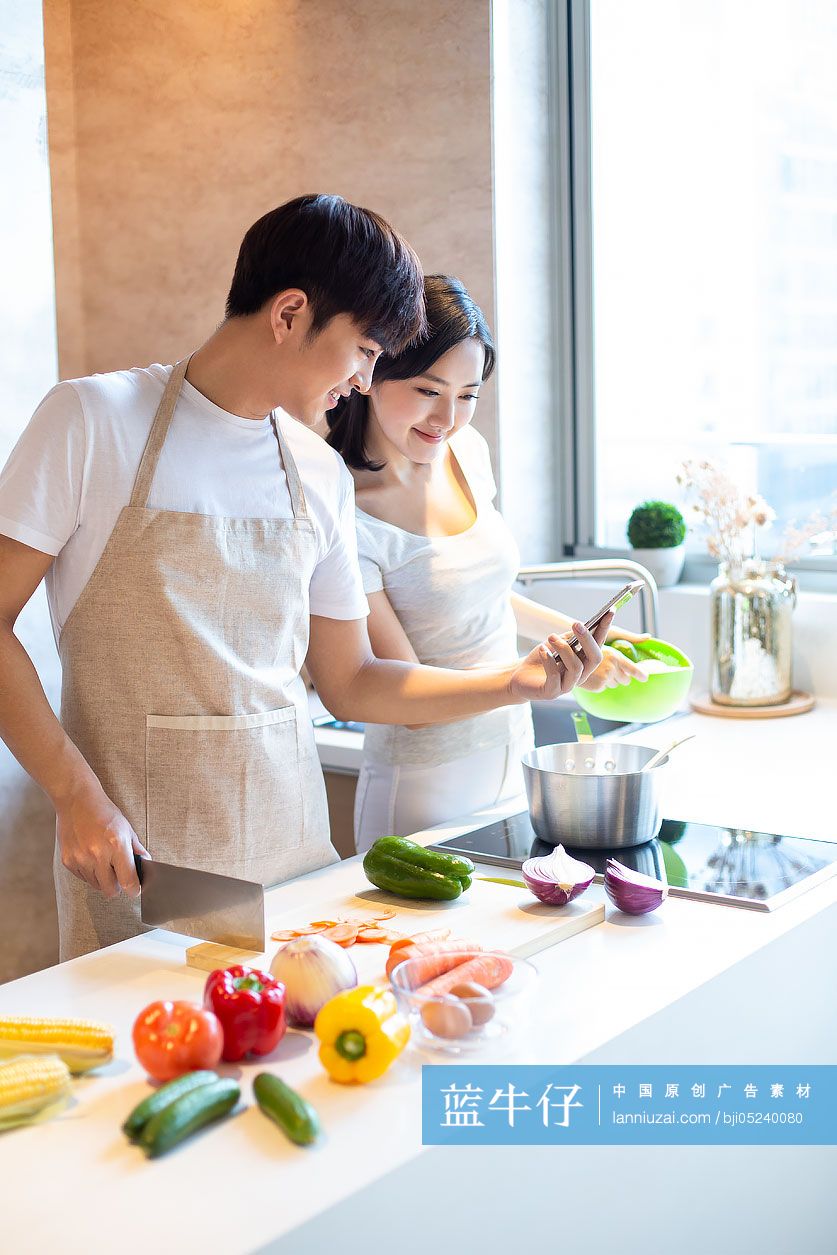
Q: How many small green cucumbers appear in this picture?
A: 3